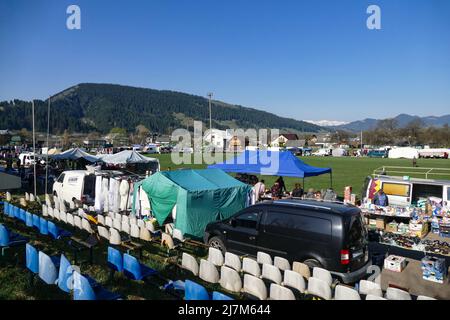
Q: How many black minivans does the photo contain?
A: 1